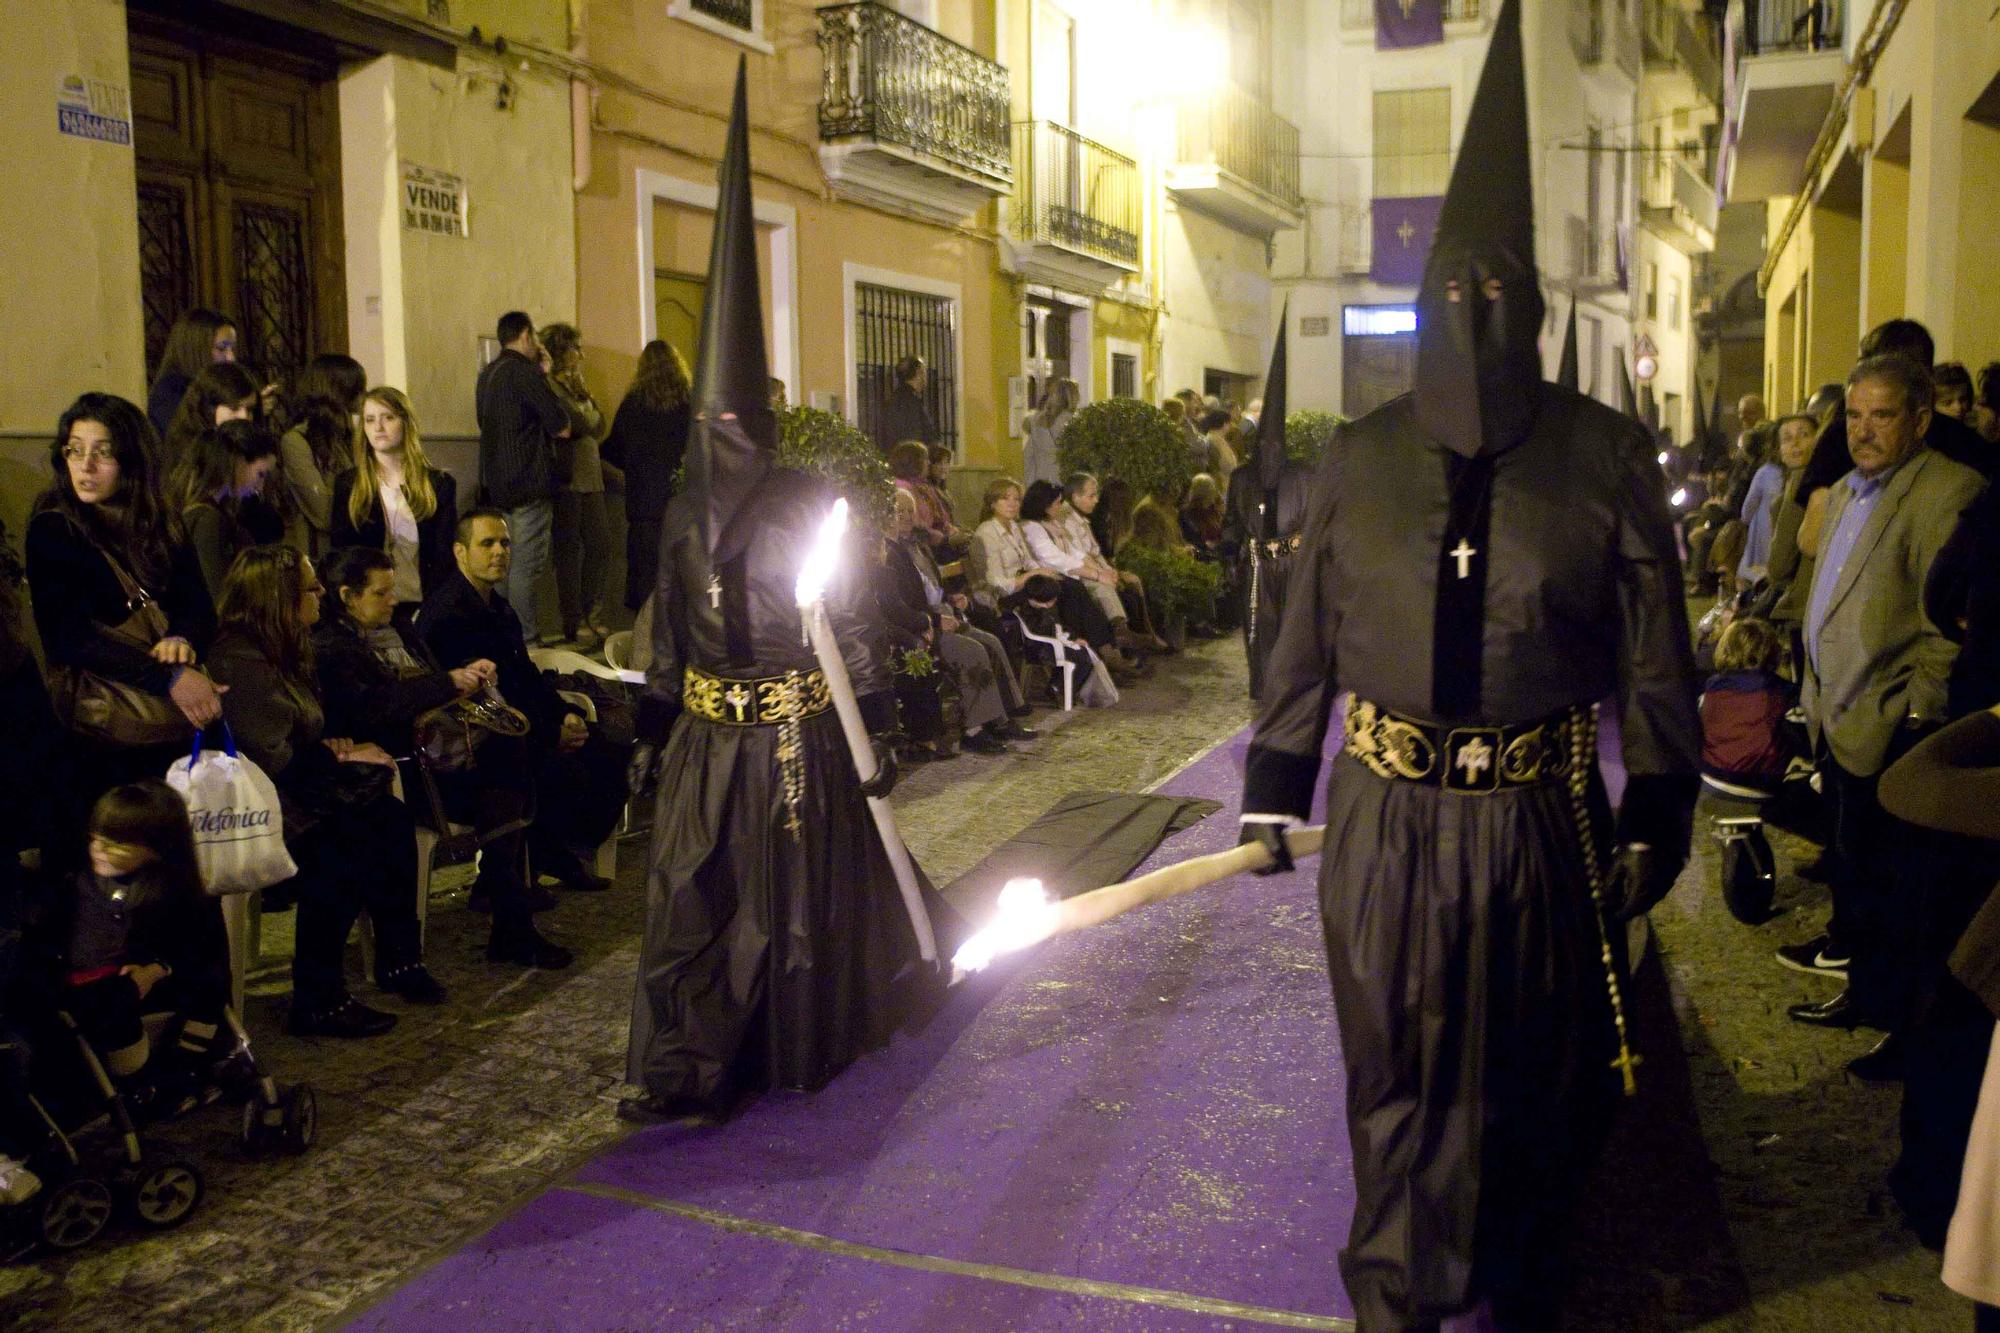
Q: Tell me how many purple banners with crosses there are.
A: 2